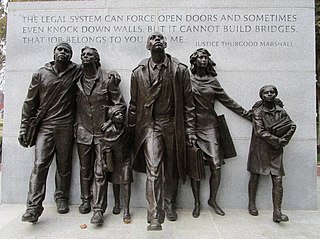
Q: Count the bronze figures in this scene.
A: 6